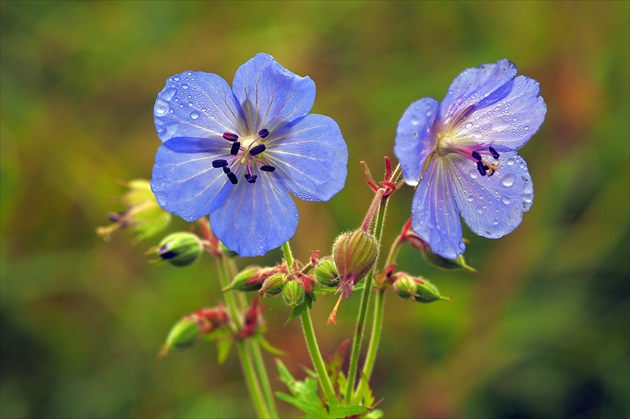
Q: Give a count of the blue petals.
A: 10